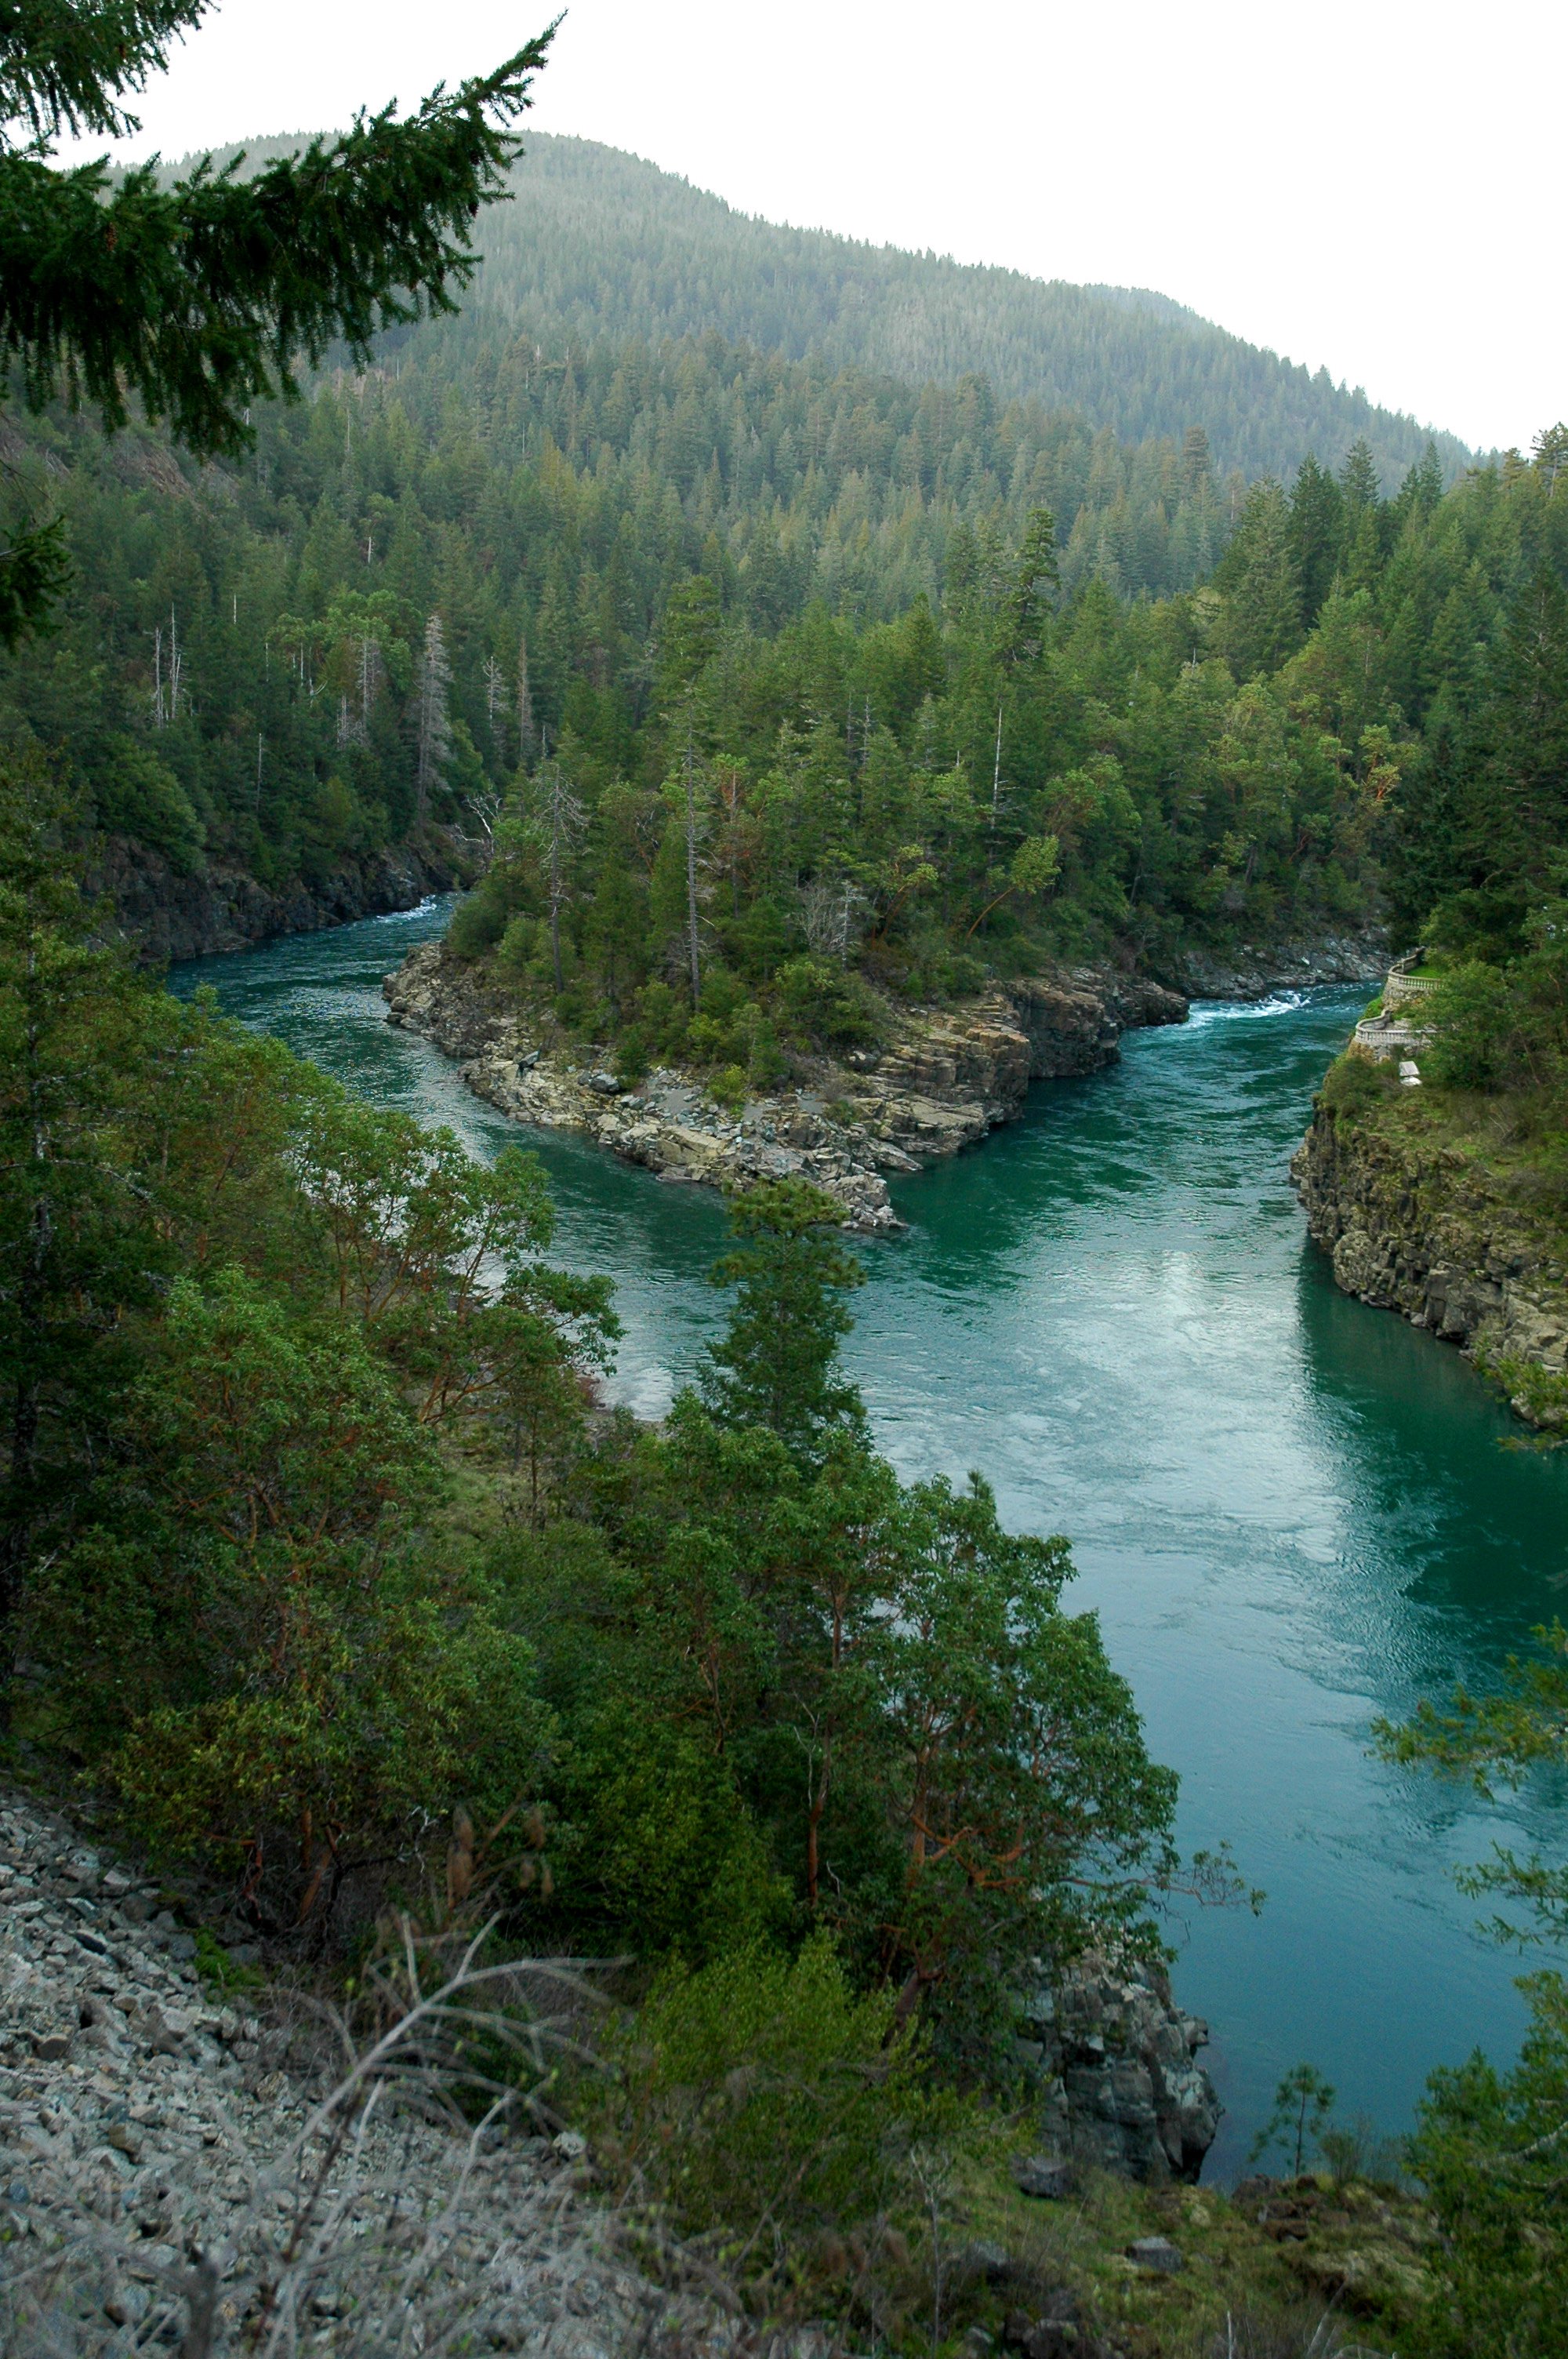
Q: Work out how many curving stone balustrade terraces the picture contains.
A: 2